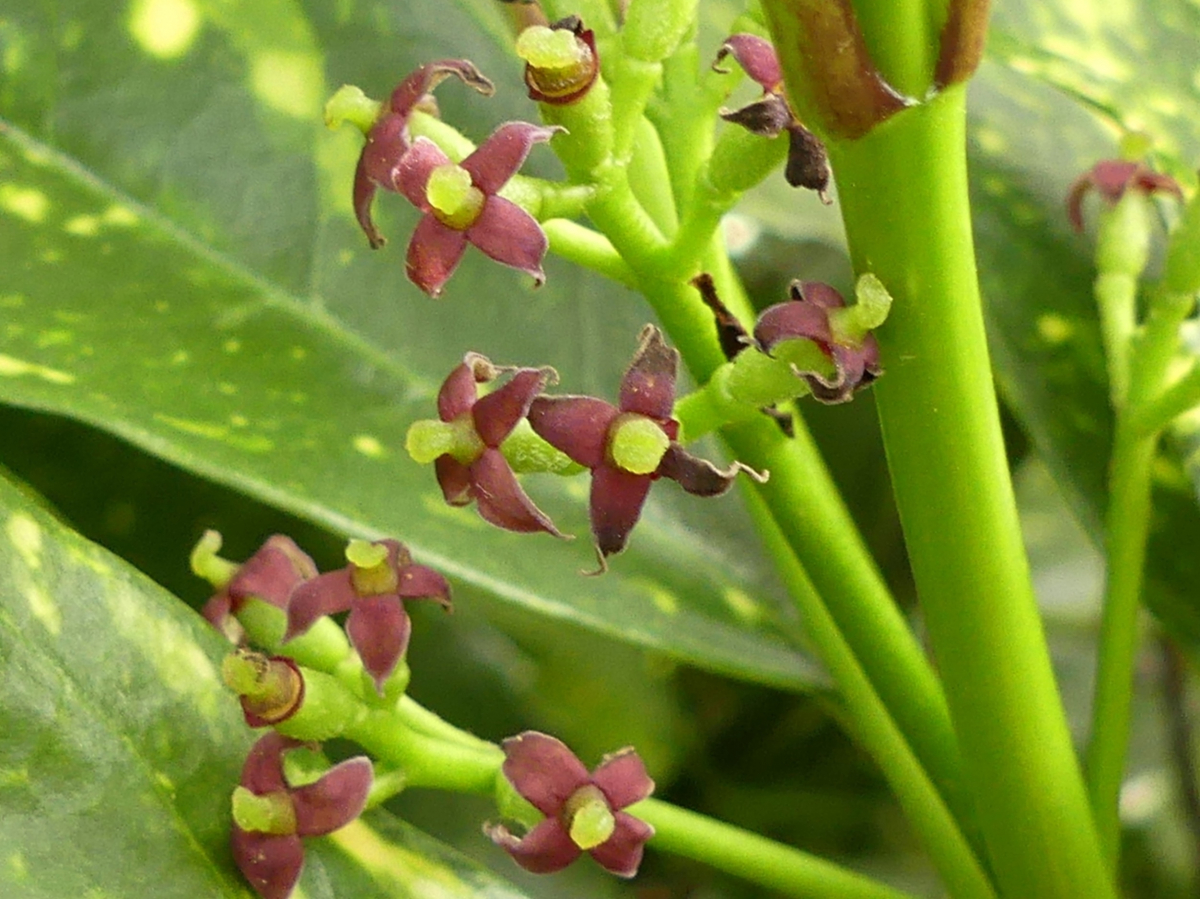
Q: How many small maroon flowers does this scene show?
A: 11